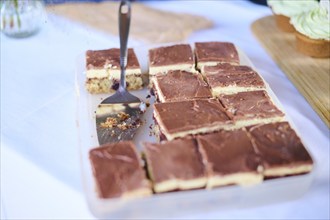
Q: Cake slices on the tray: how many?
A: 11